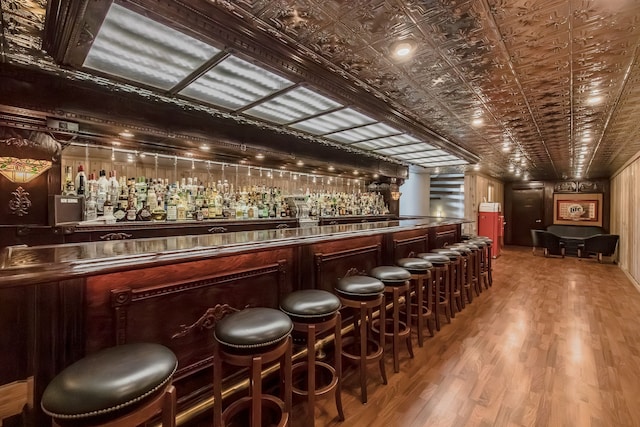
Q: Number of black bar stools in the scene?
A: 12